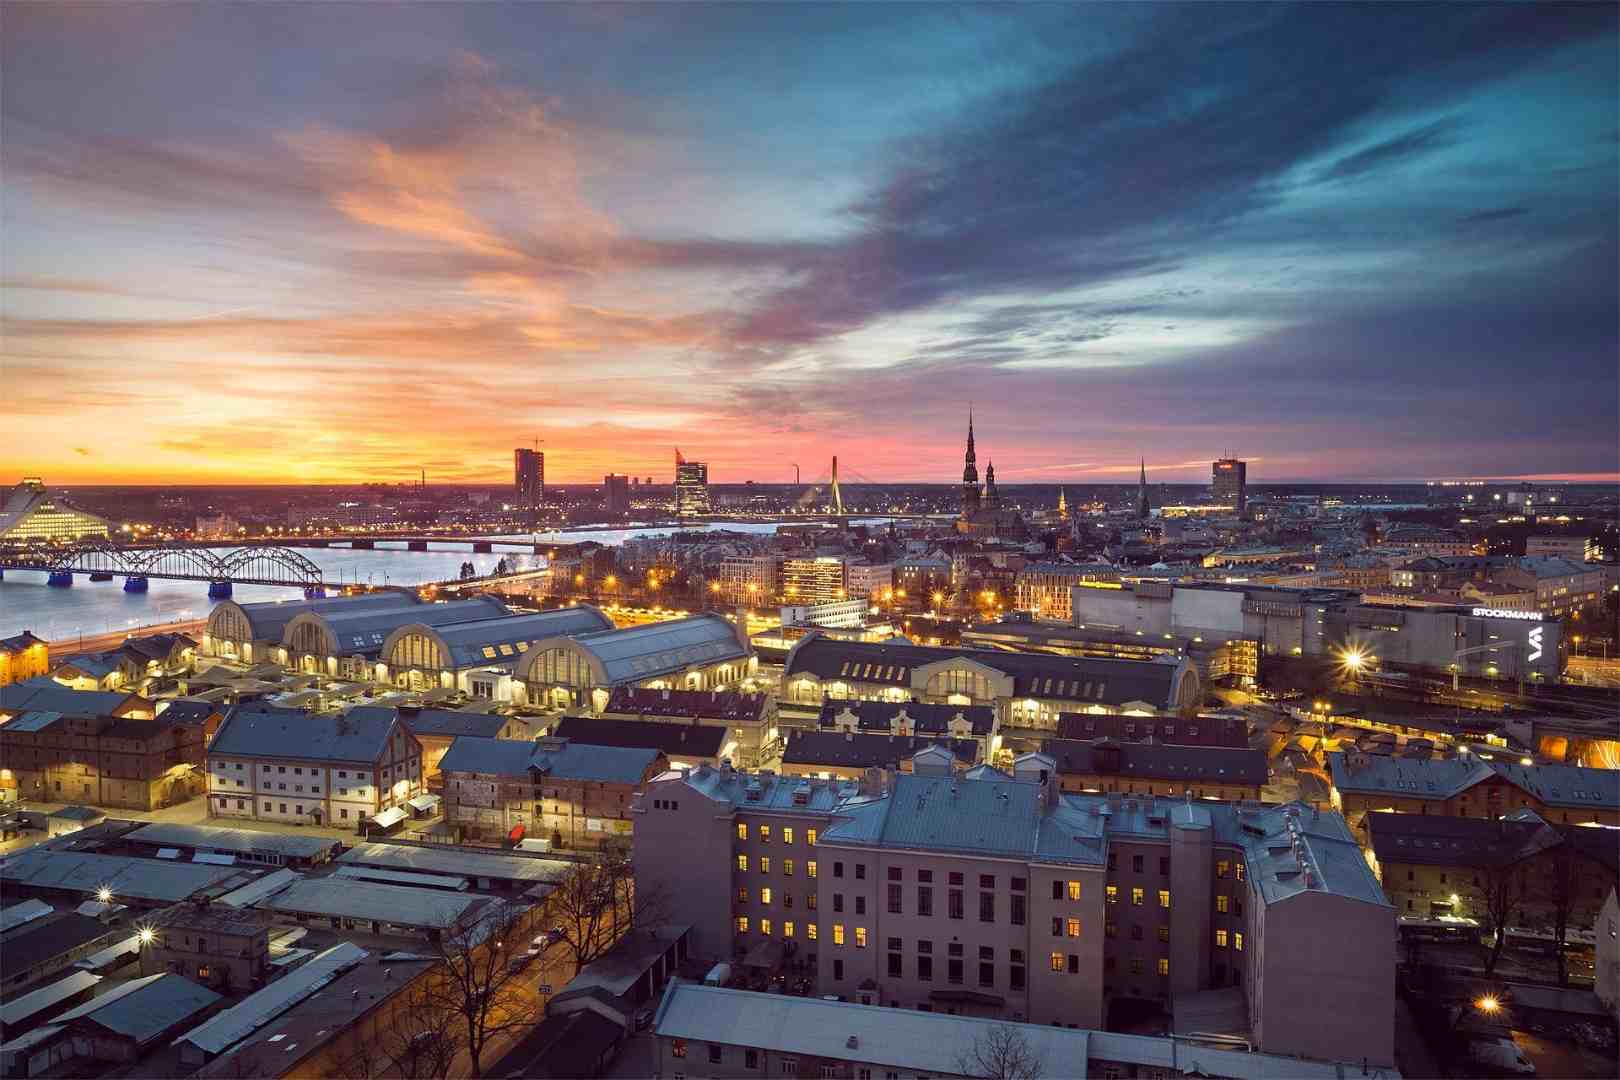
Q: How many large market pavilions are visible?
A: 5